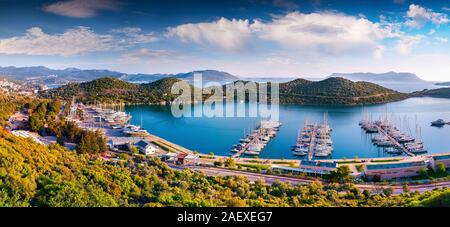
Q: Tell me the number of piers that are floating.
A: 3